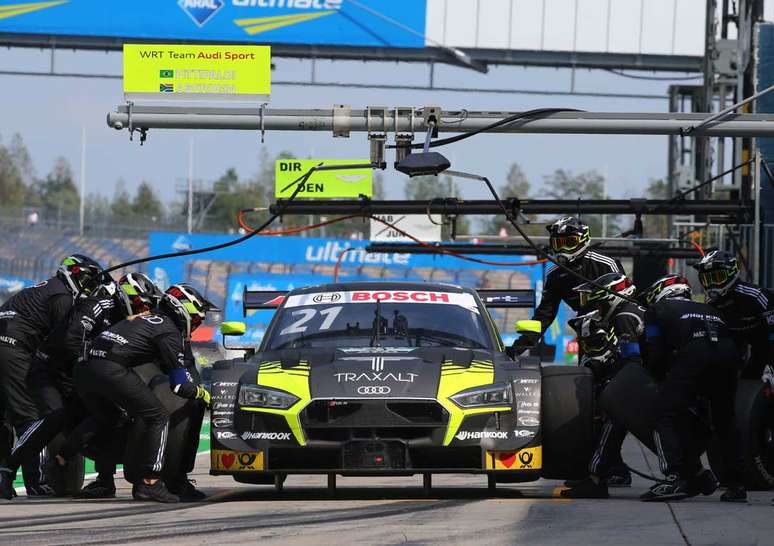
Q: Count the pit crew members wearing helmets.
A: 9